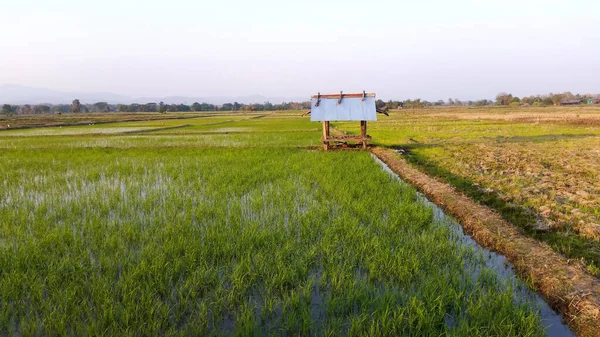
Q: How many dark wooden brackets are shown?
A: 3